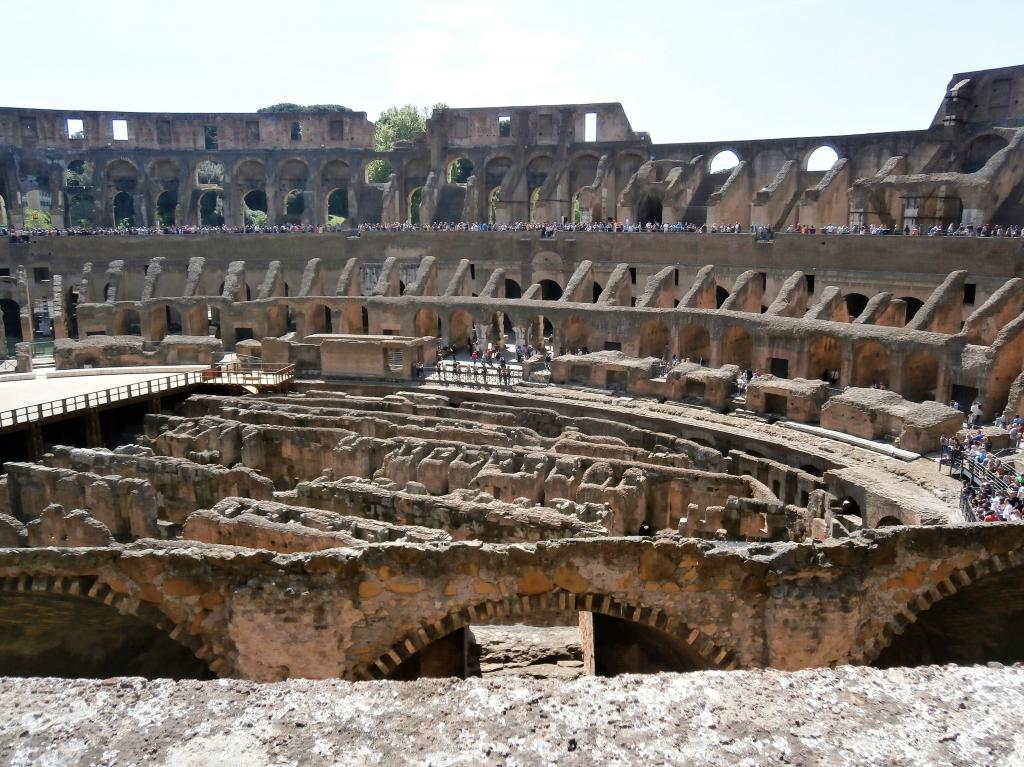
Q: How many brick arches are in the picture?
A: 3